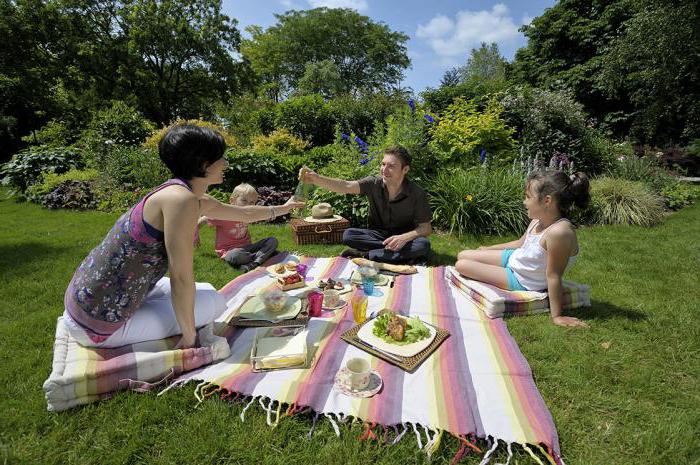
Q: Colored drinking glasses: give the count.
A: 4